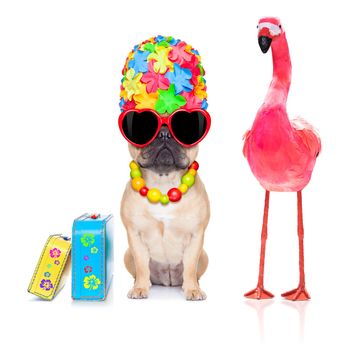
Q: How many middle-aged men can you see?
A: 0